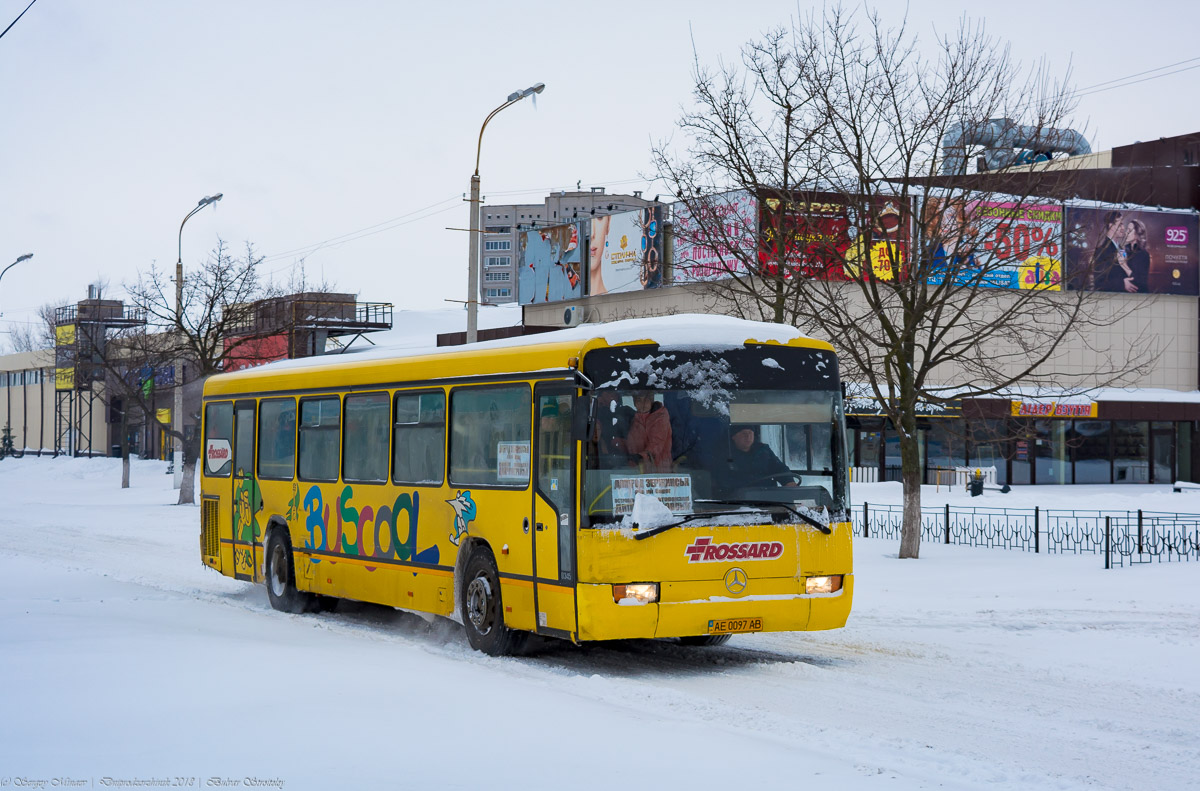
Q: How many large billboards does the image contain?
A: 6